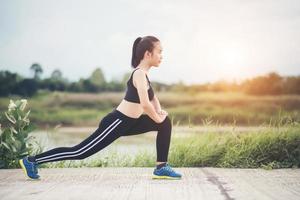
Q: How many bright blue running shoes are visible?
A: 2